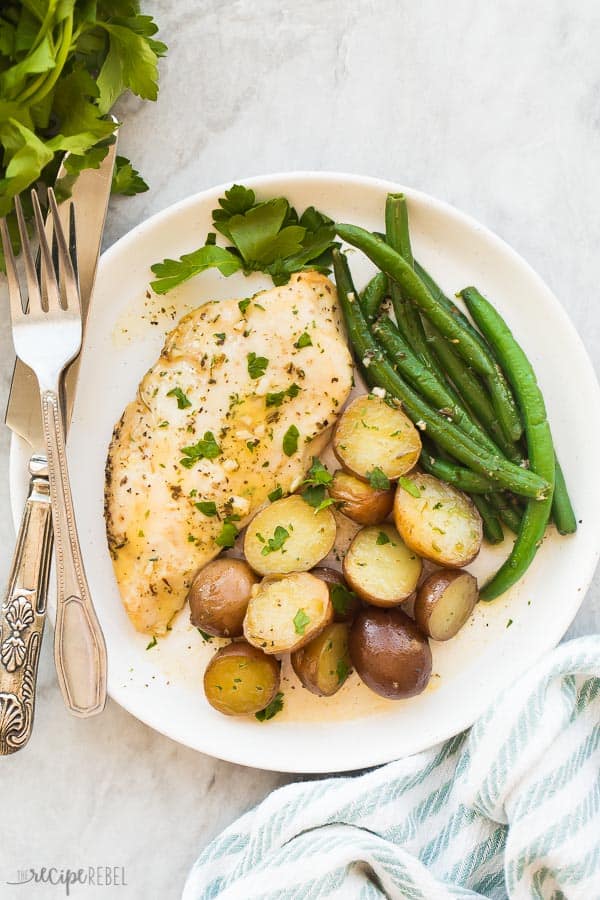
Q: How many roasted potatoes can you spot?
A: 12